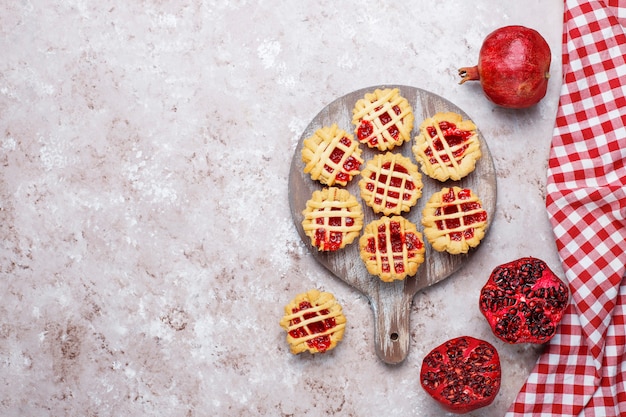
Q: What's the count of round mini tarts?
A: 8